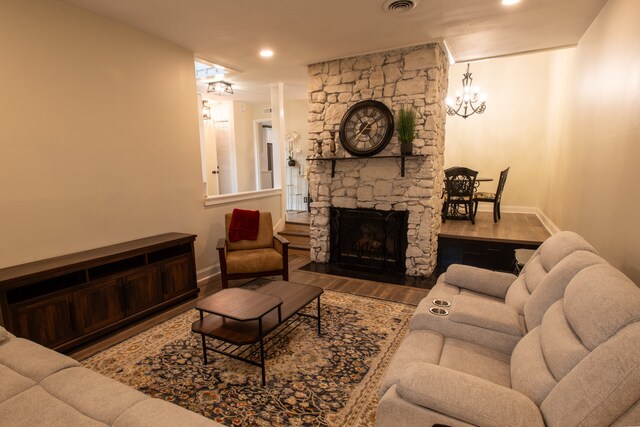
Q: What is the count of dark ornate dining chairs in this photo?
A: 2